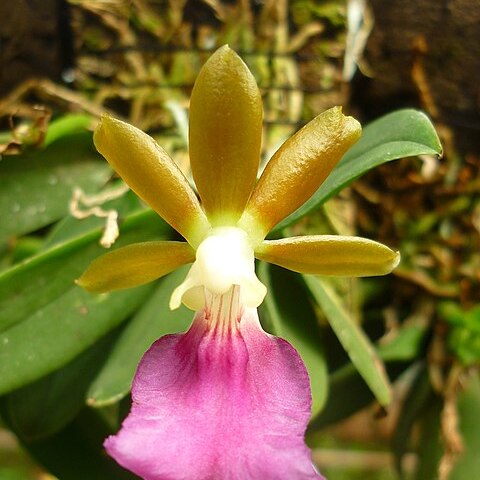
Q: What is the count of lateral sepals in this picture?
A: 2